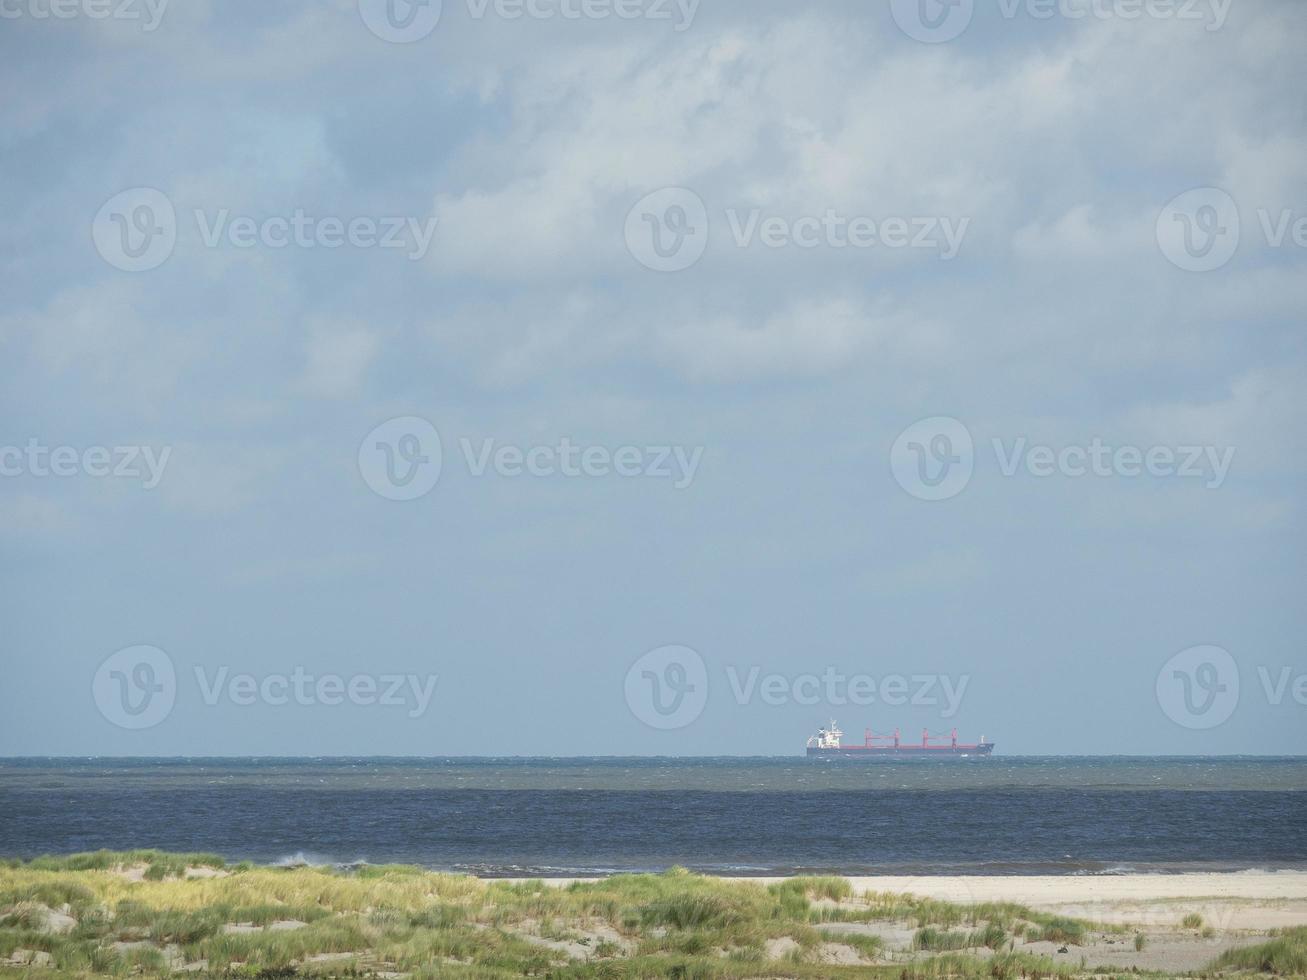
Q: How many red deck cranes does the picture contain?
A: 4